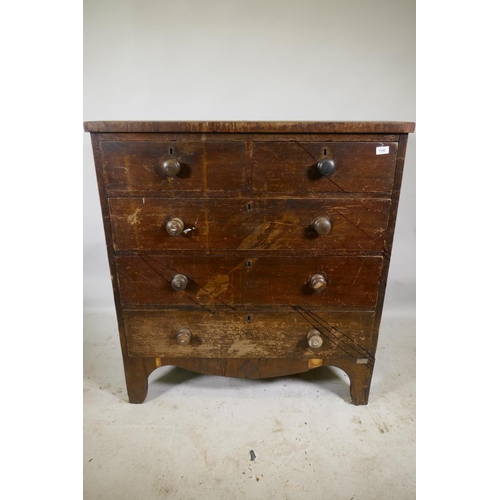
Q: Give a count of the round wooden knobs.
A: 8